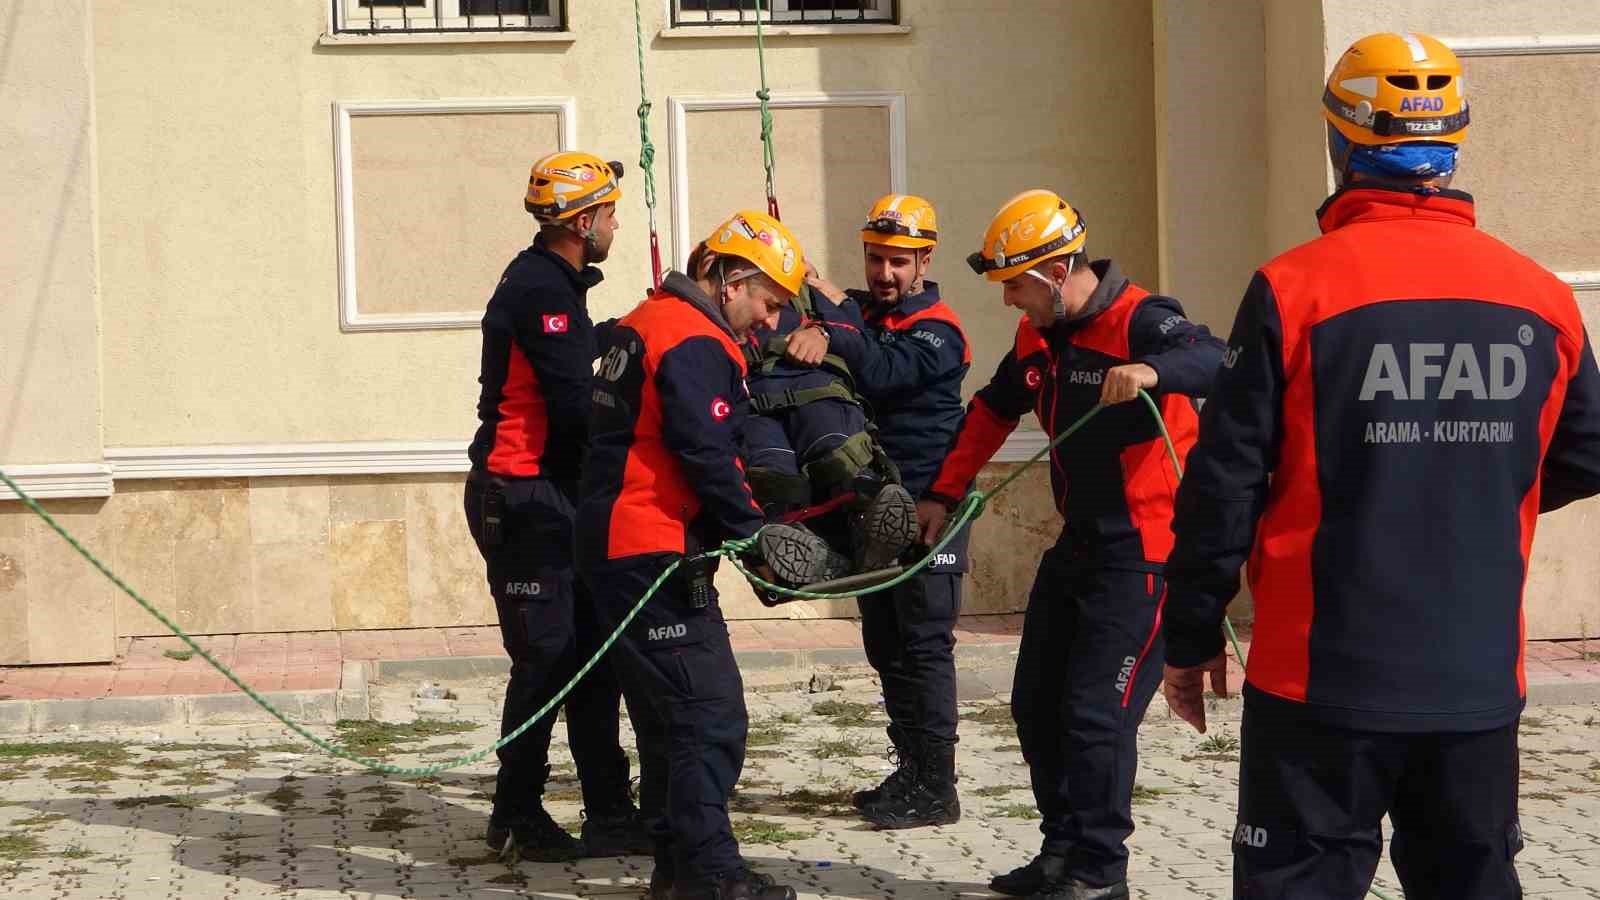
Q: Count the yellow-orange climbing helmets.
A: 5